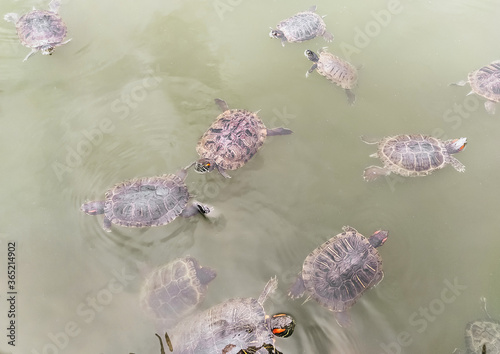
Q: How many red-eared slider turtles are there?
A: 11